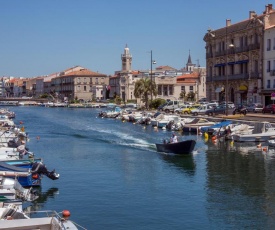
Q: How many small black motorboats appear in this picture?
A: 1